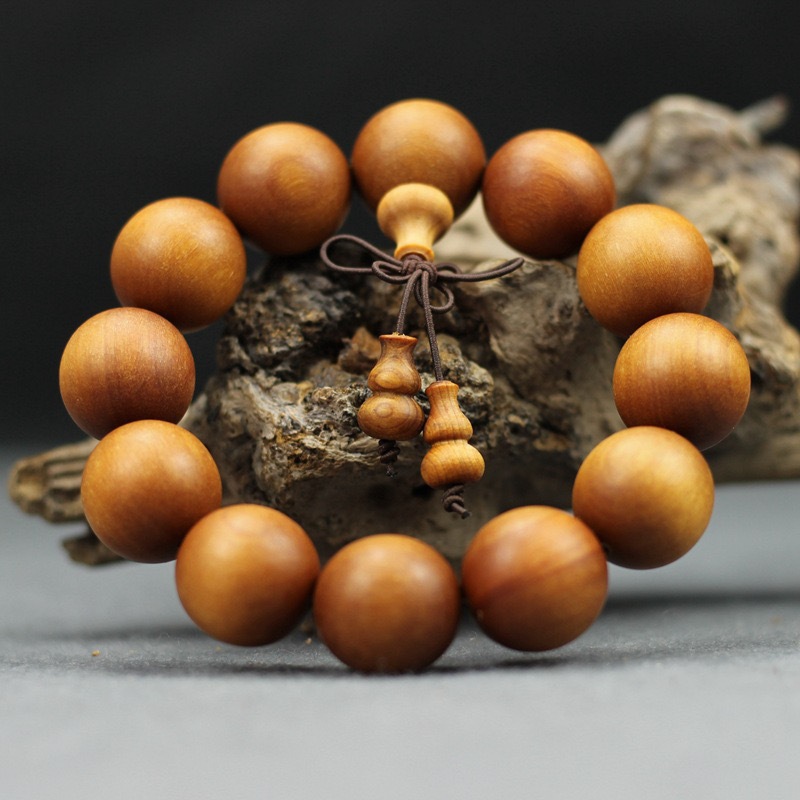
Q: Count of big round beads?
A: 12